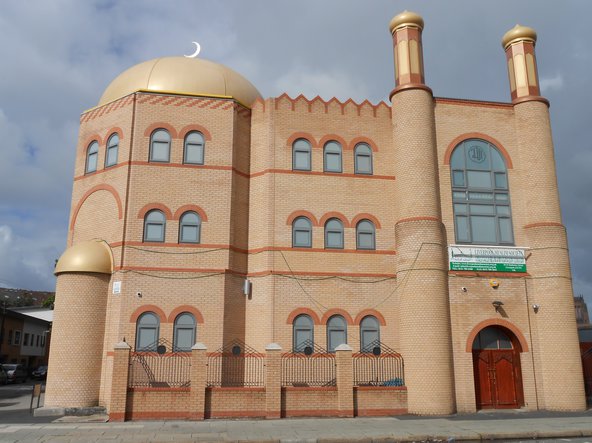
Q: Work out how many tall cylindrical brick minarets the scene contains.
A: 2